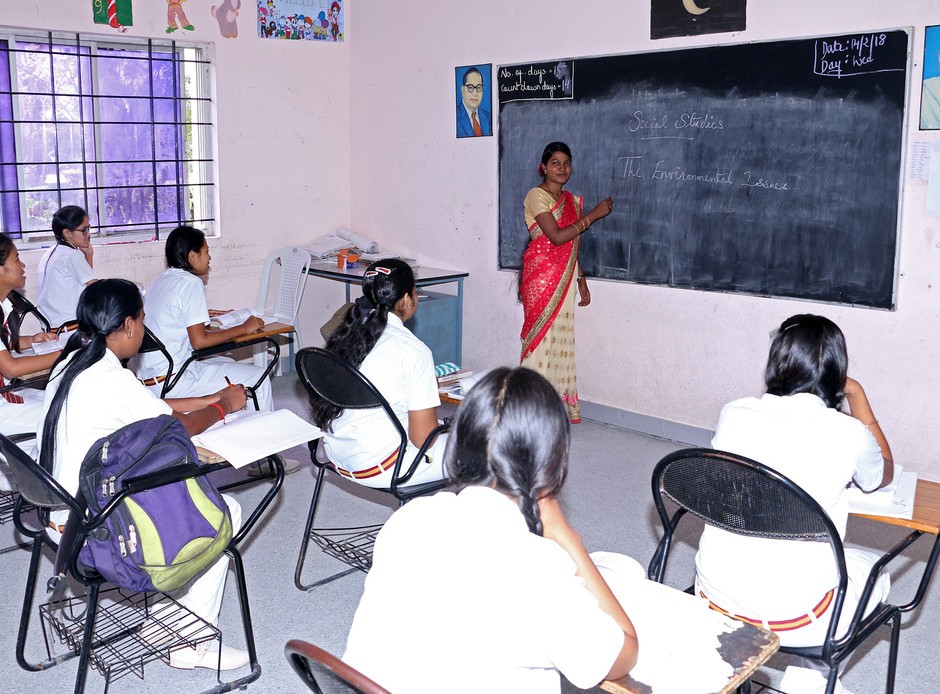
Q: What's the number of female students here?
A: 7